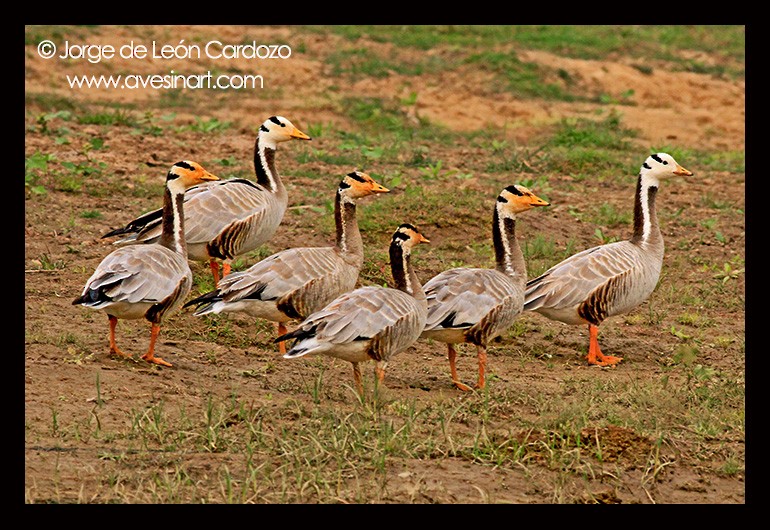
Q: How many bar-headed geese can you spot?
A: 6